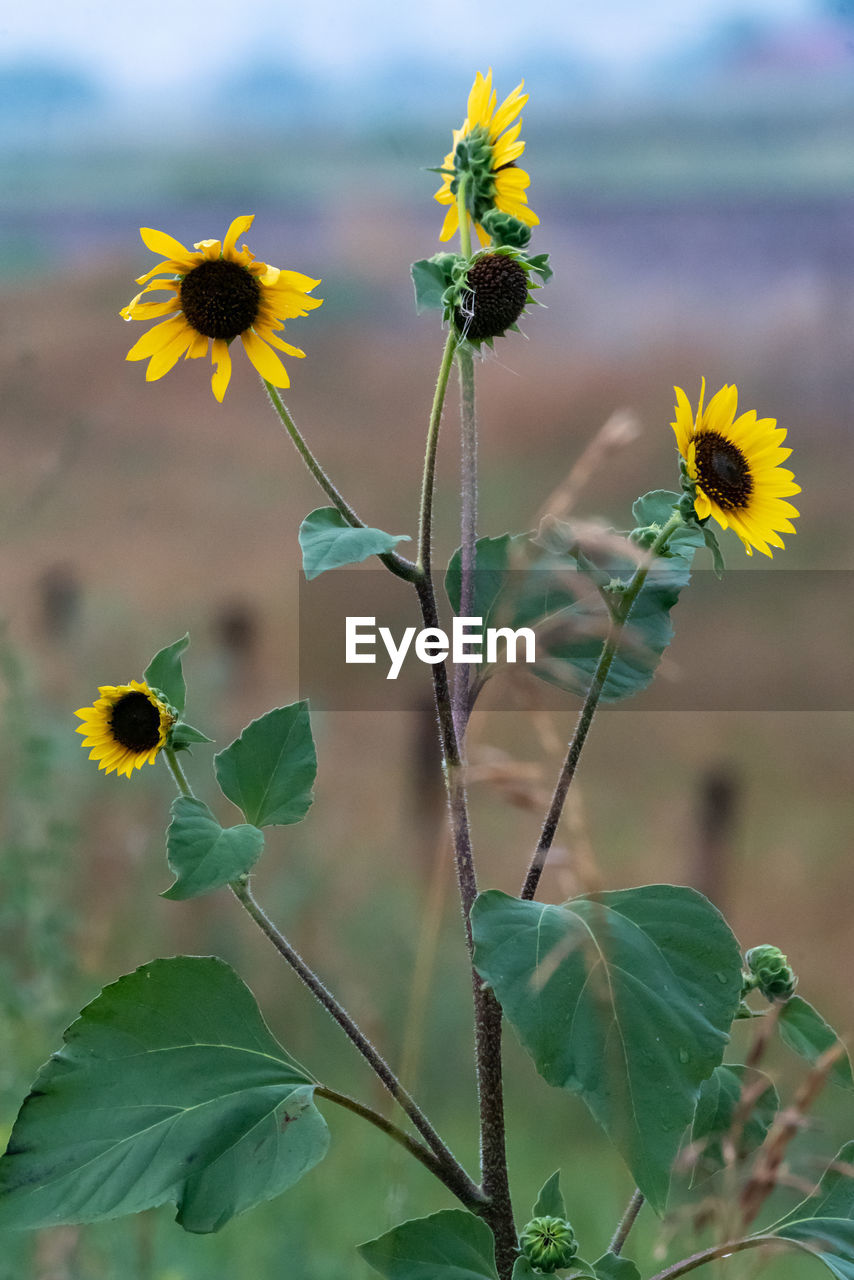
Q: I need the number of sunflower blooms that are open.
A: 4